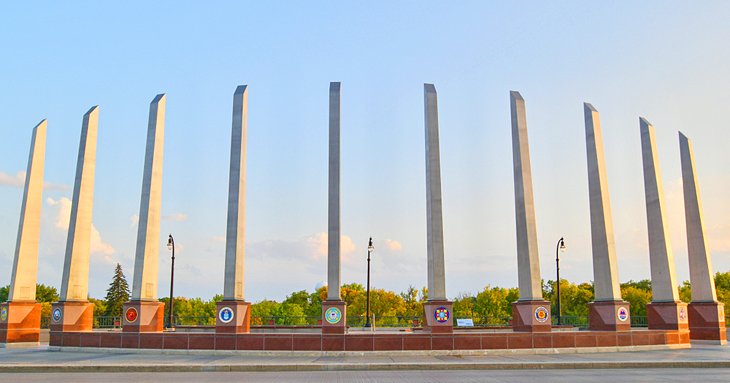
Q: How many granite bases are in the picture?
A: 10